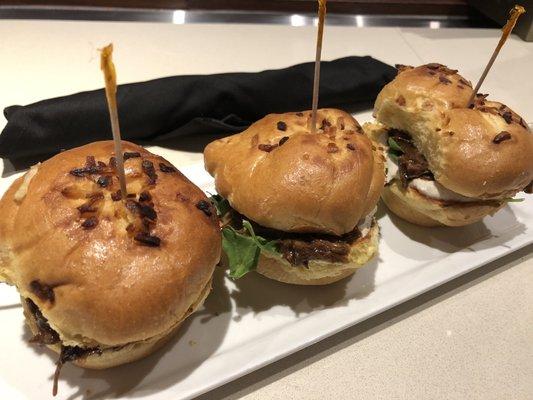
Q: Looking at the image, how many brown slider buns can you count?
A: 3